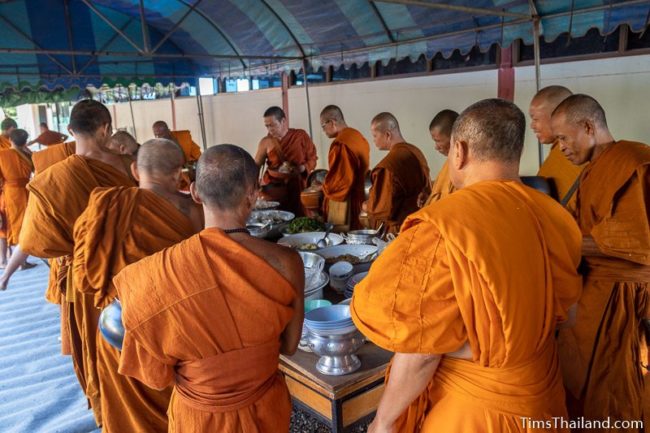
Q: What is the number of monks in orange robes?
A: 15